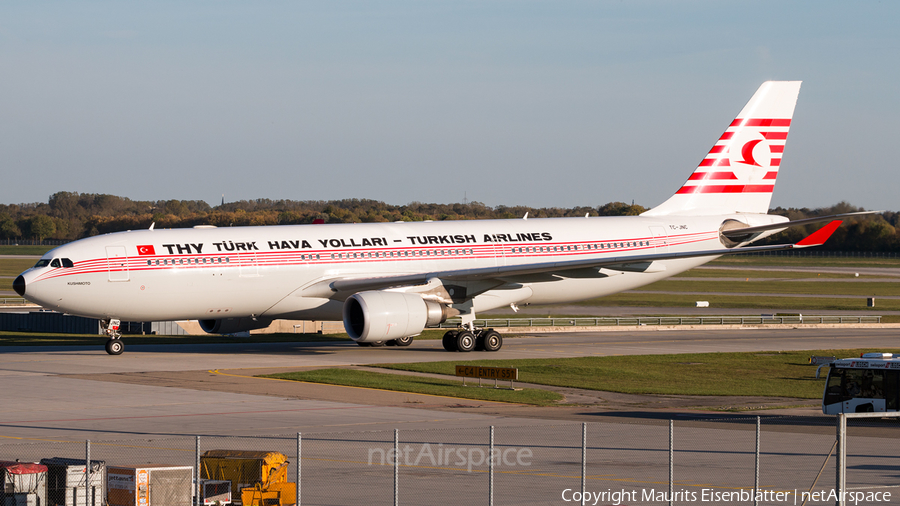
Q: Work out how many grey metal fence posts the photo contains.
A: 9